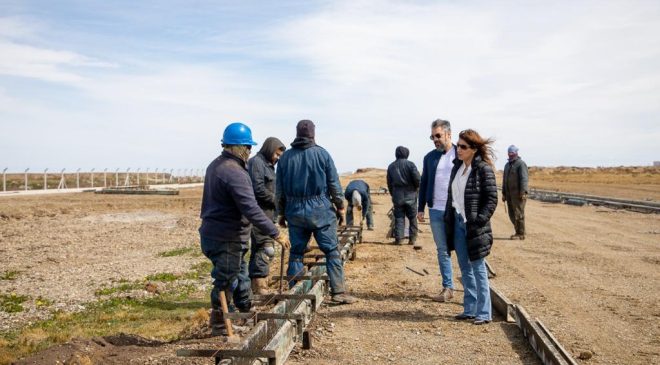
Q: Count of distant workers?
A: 3